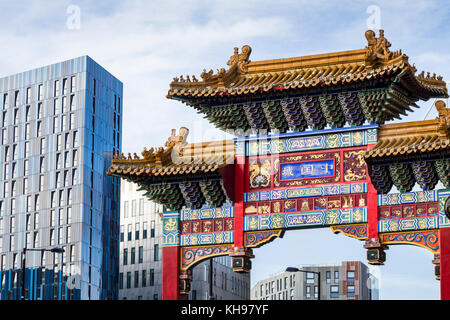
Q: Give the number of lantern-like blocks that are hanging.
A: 4